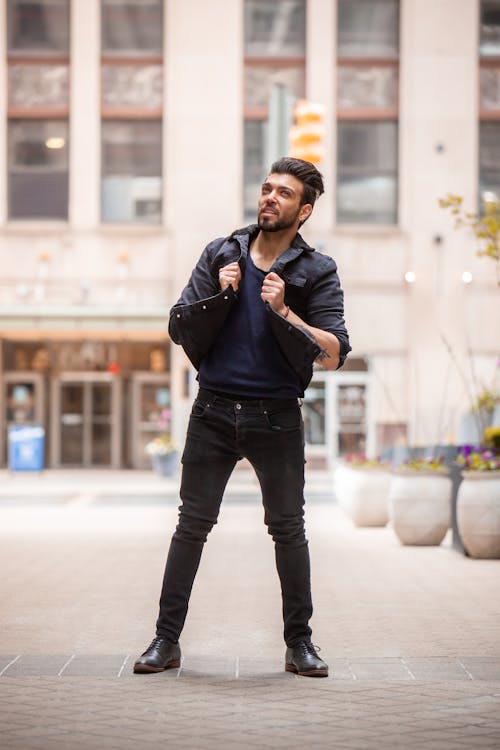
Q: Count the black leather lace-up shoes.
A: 2